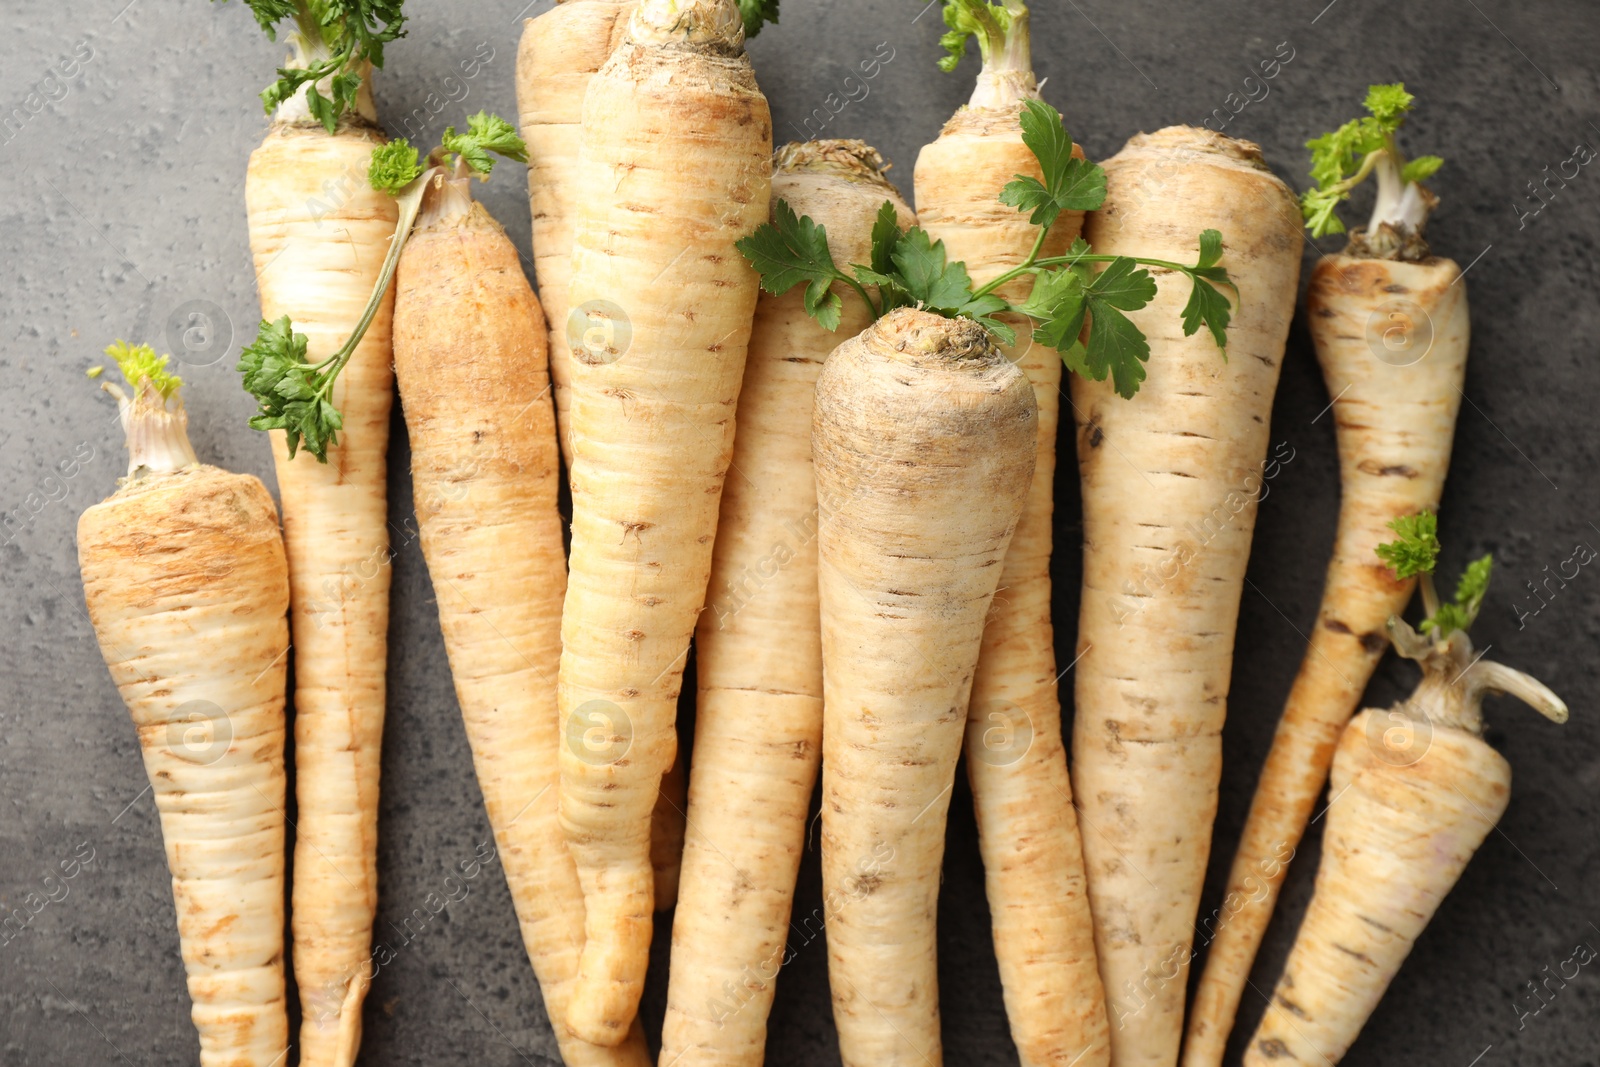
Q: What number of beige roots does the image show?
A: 11